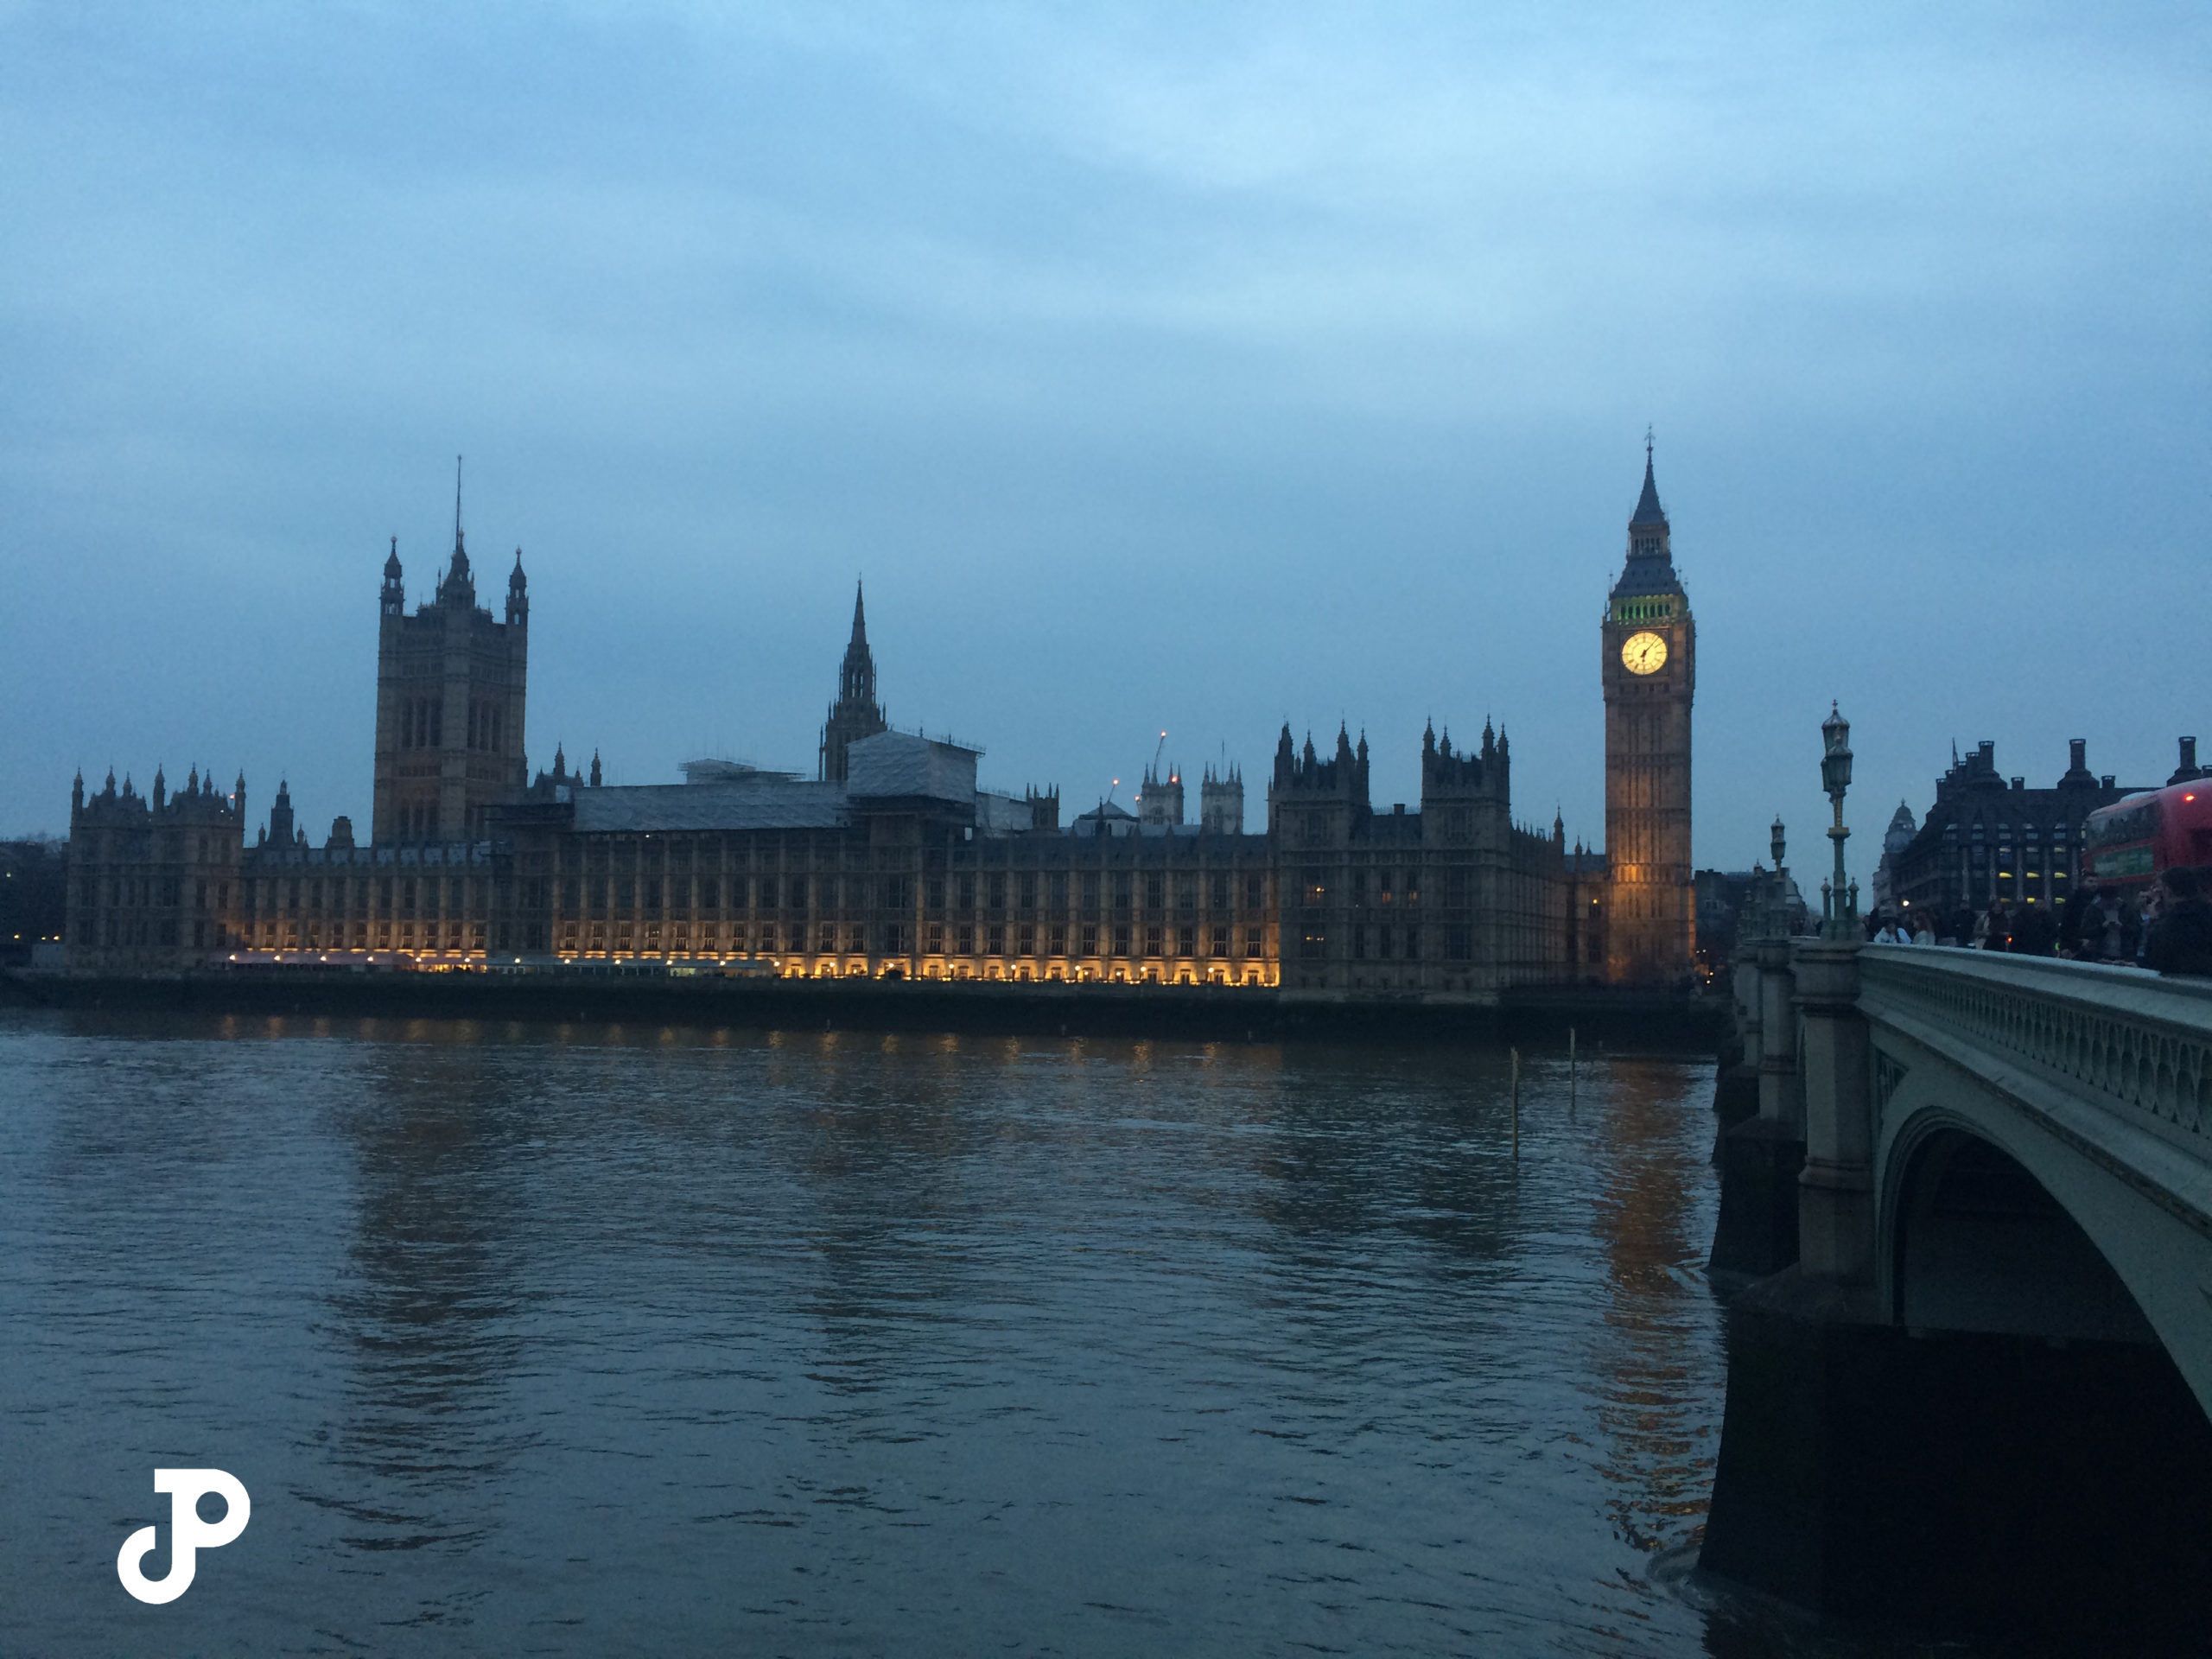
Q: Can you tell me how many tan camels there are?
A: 0